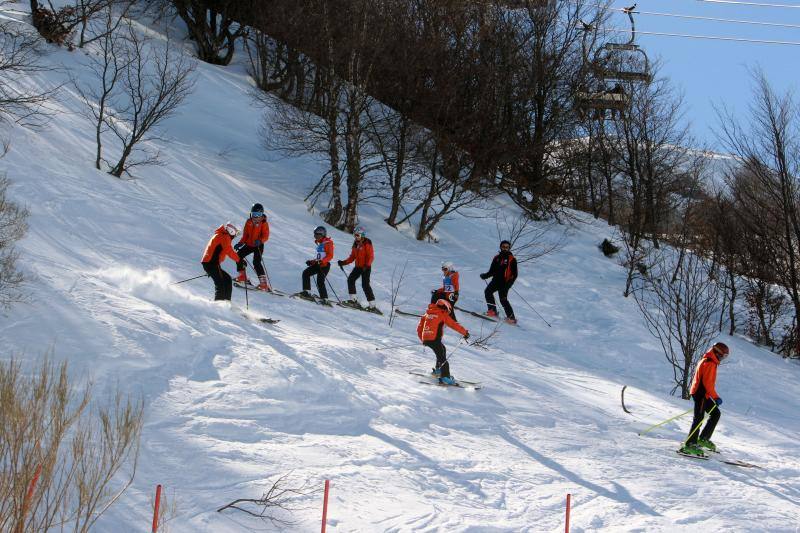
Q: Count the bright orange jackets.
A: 7